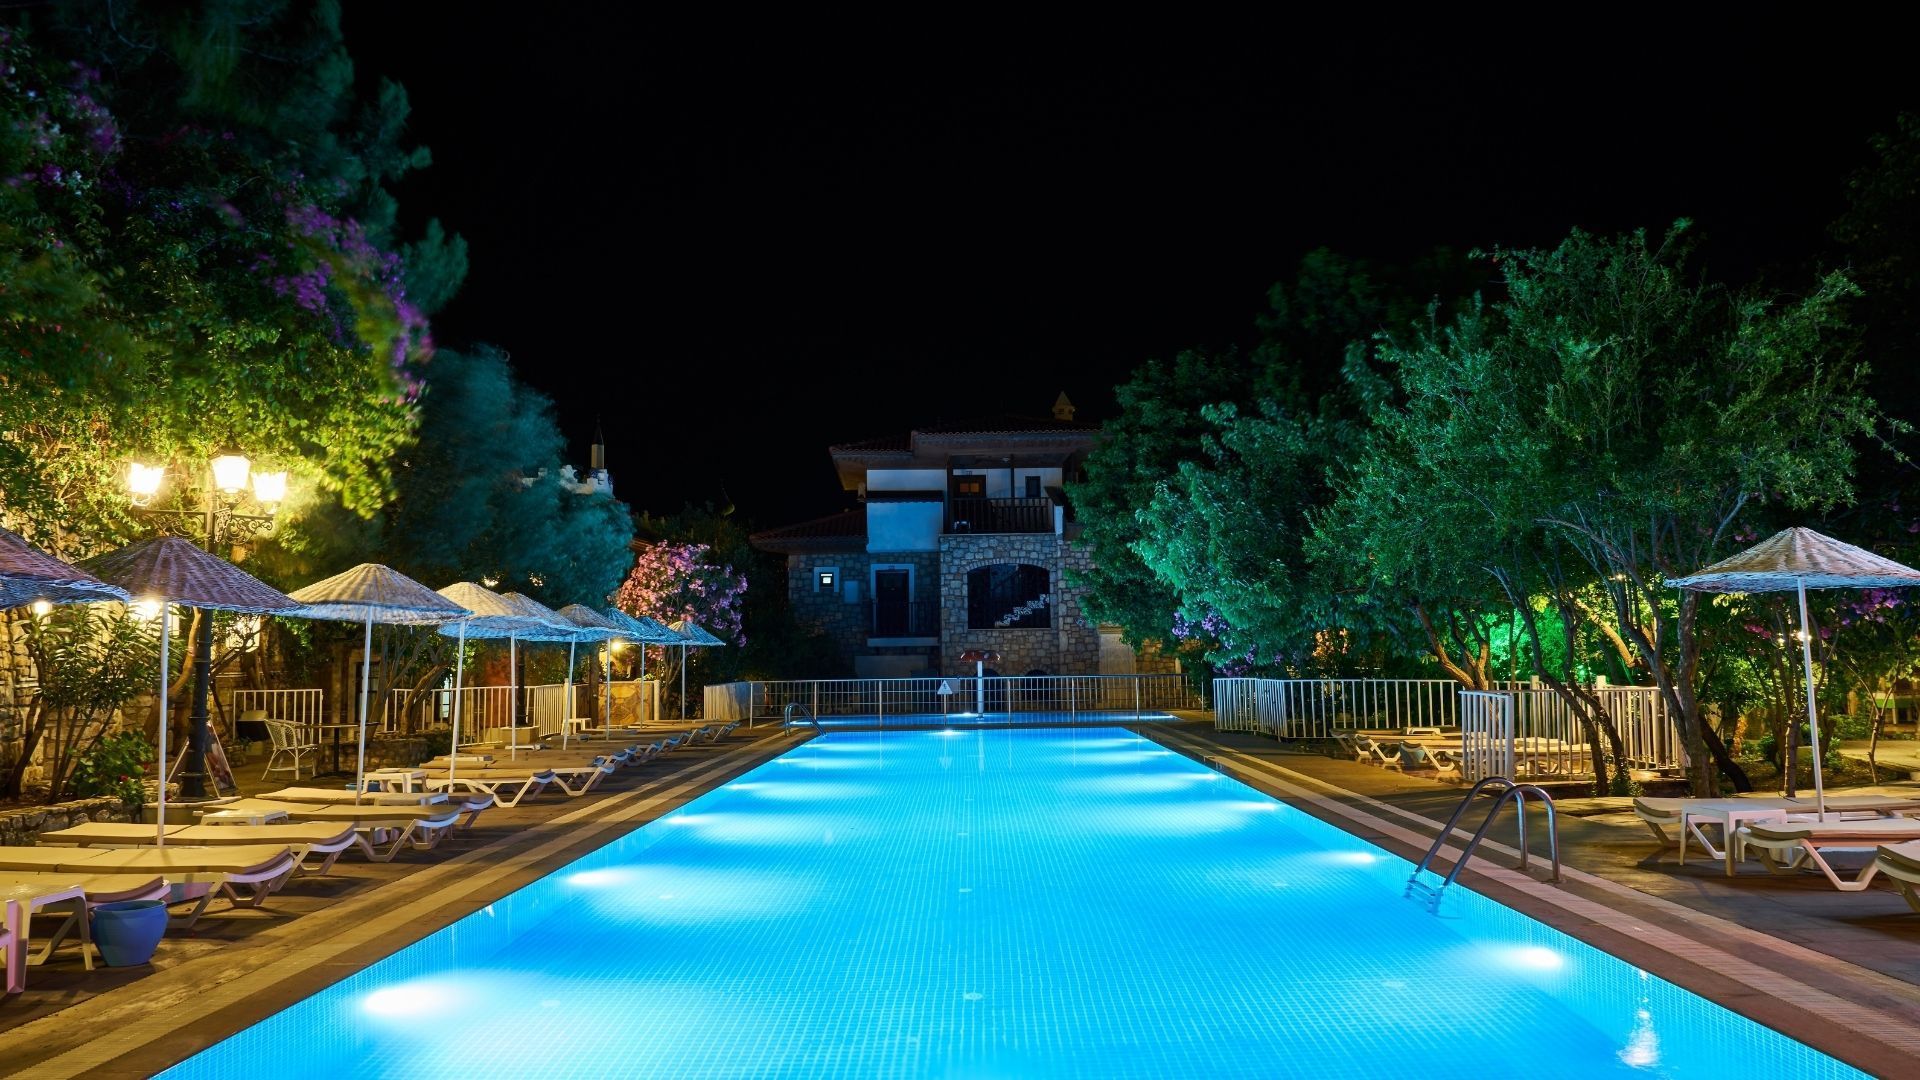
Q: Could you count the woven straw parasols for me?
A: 10